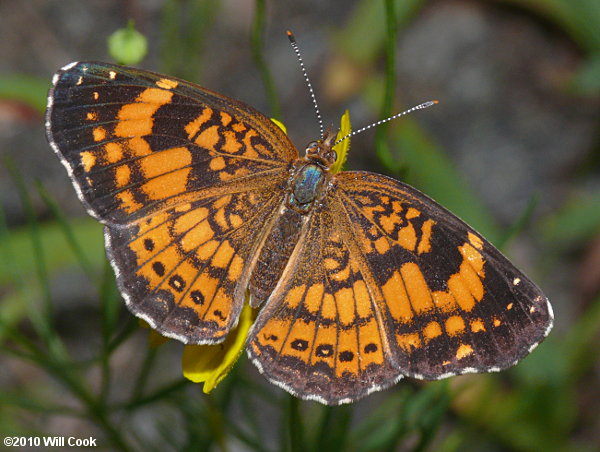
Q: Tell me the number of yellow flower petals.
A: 3